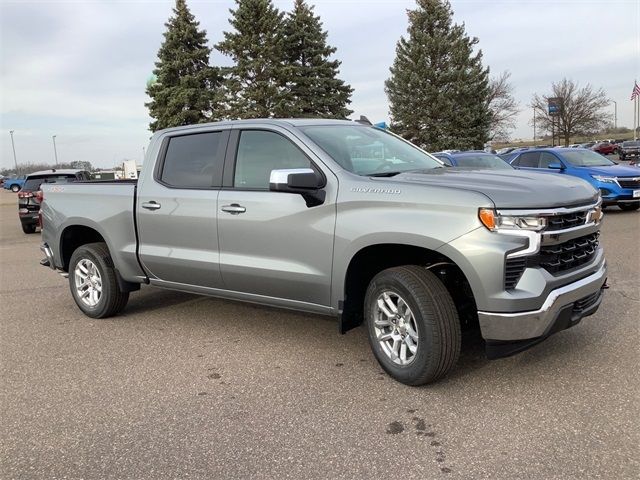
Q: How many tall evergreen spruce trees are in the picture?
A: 4